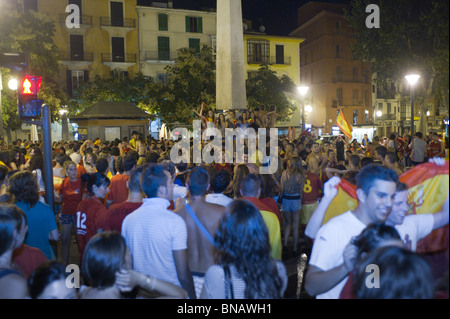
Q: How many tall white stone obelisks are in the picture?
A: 1